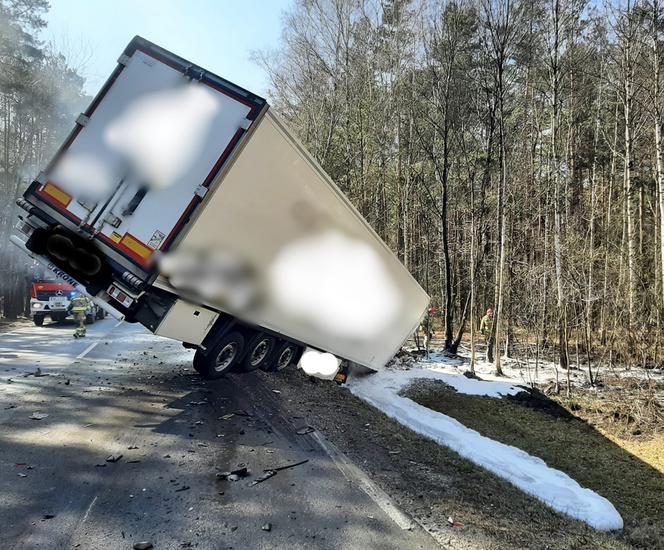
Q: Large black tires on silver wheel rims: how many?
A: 3